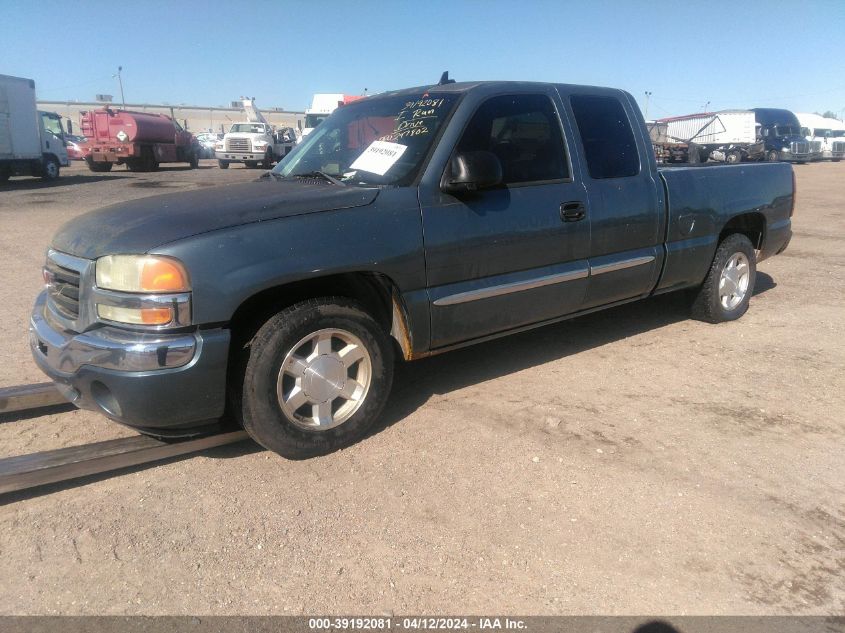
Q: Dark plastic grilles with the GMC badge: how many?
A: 1